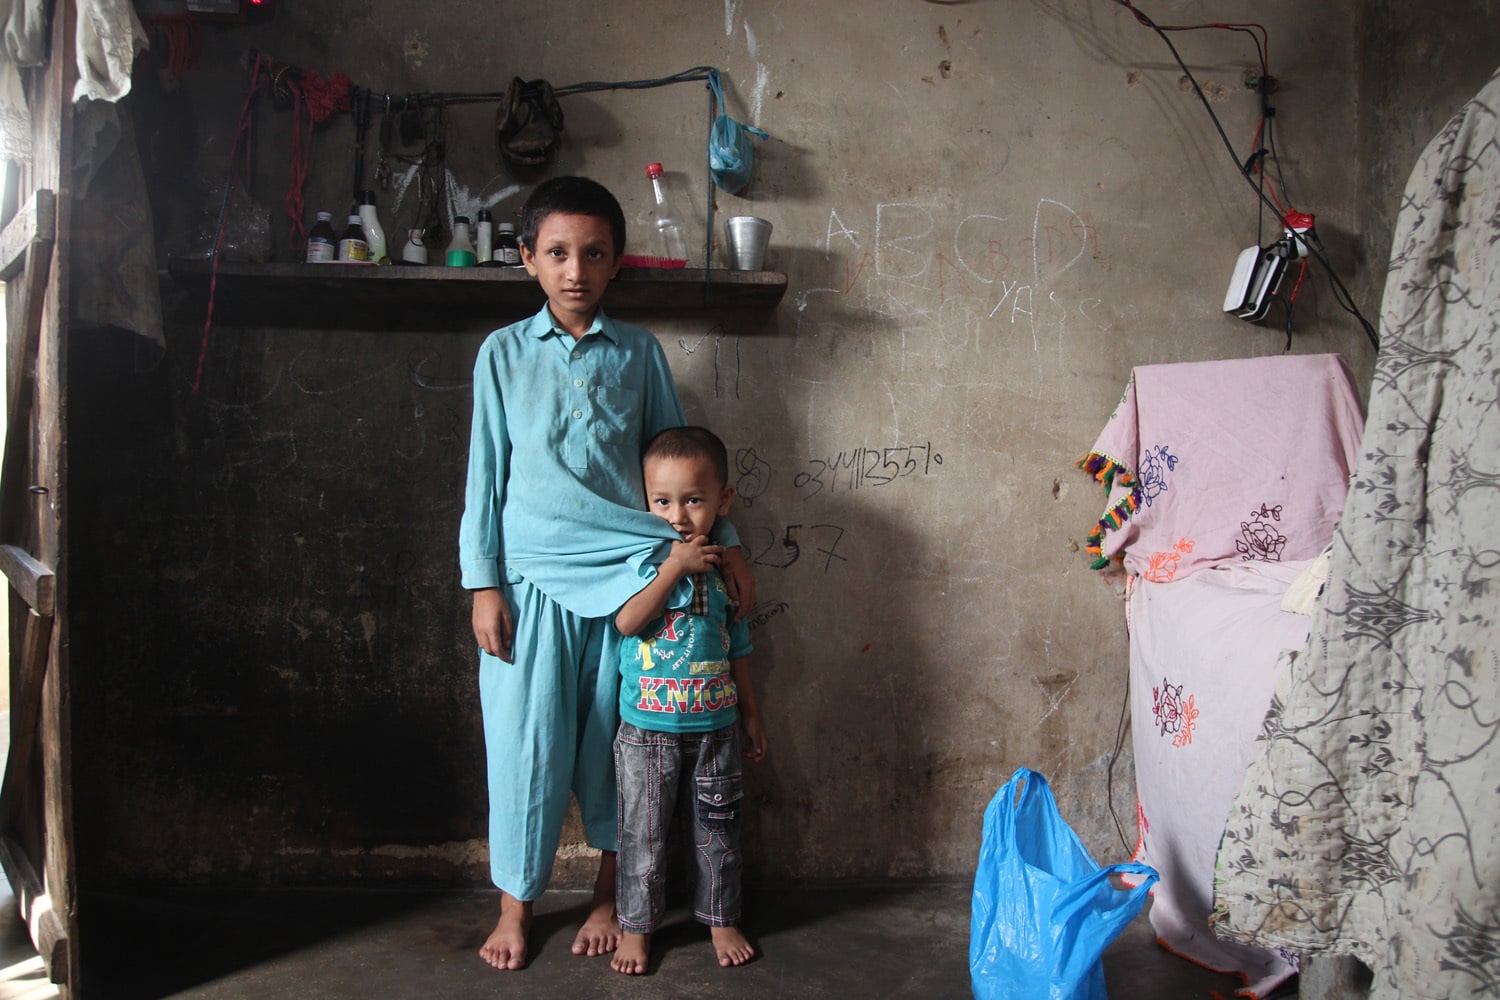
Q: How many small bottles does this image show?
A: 7